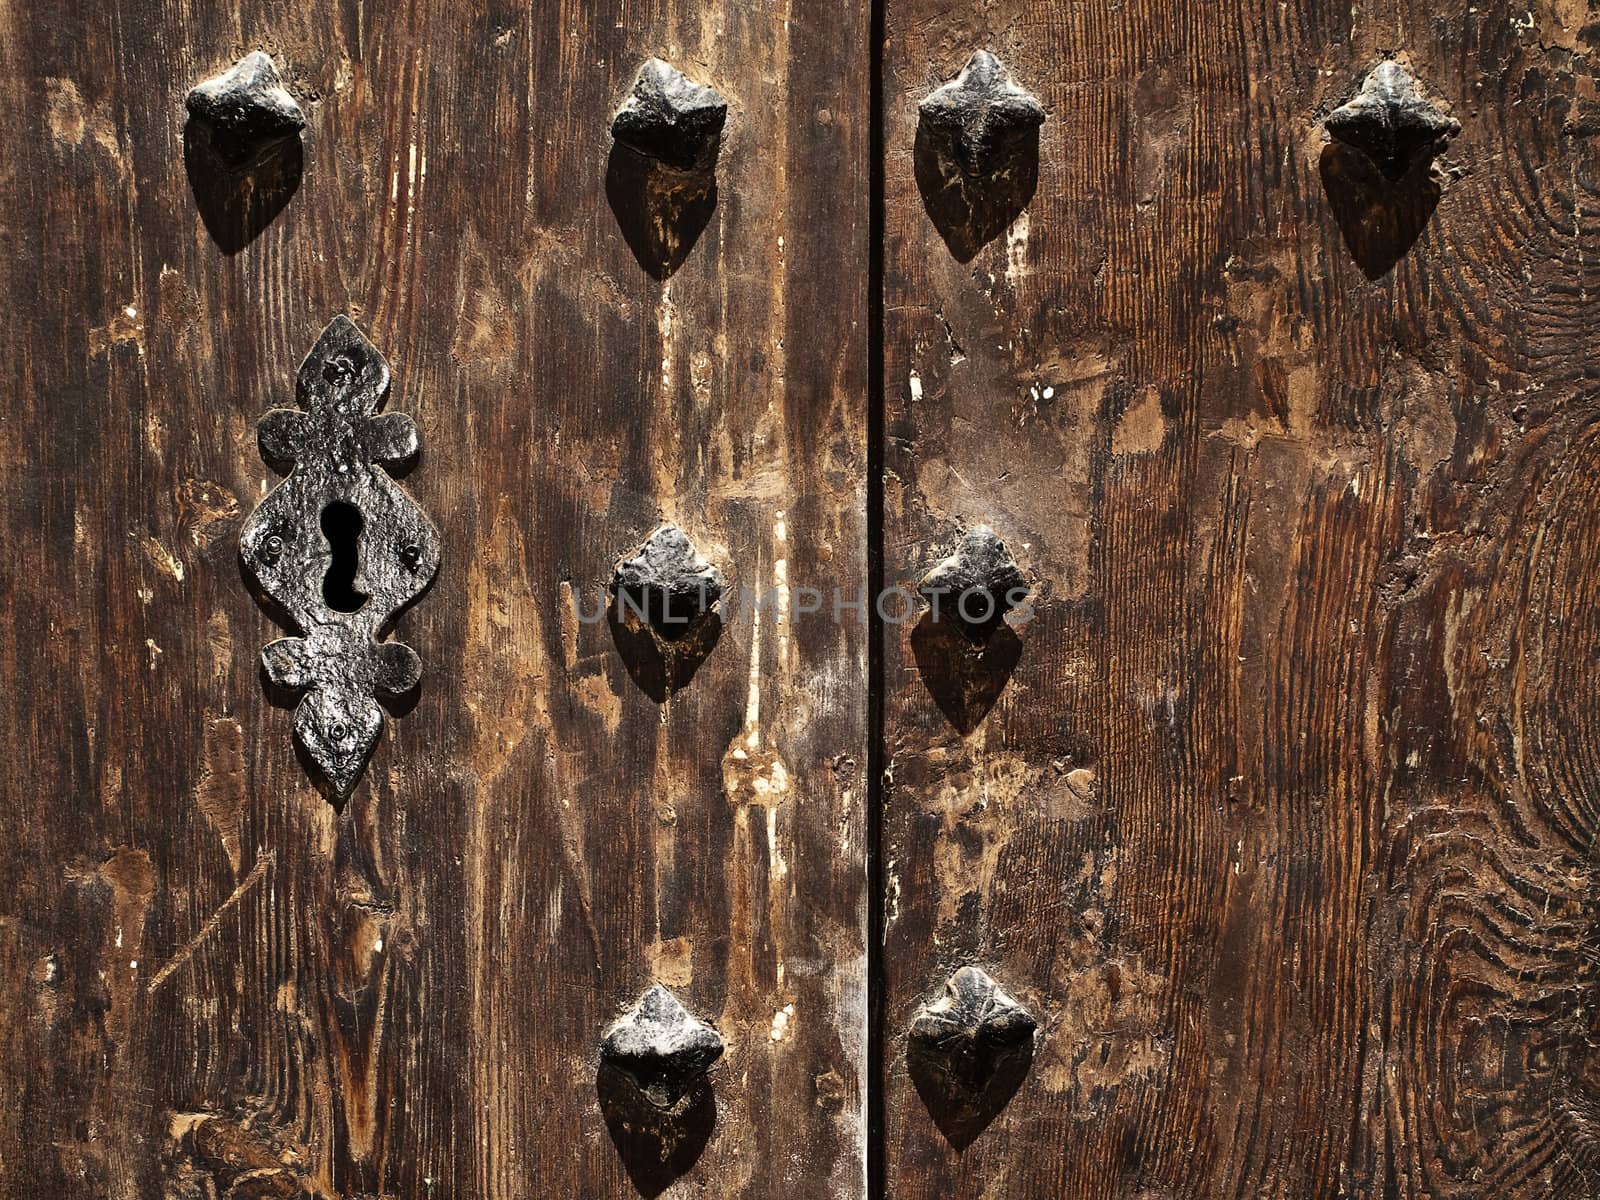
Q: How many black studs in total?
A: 8